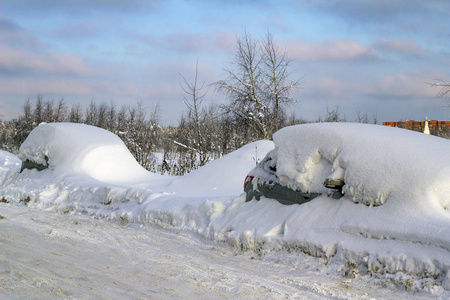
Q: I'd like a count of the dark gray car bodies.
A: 2